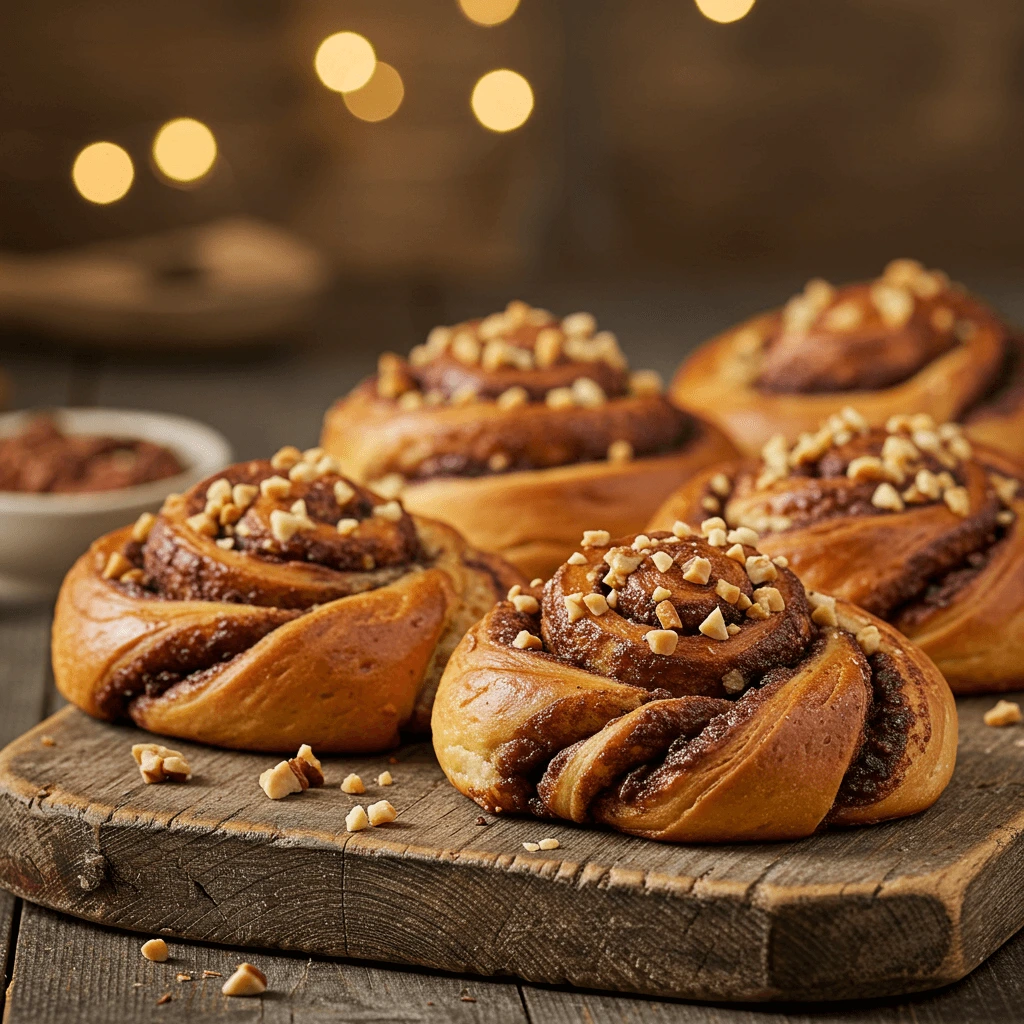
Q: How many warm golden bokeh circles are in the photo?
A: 7